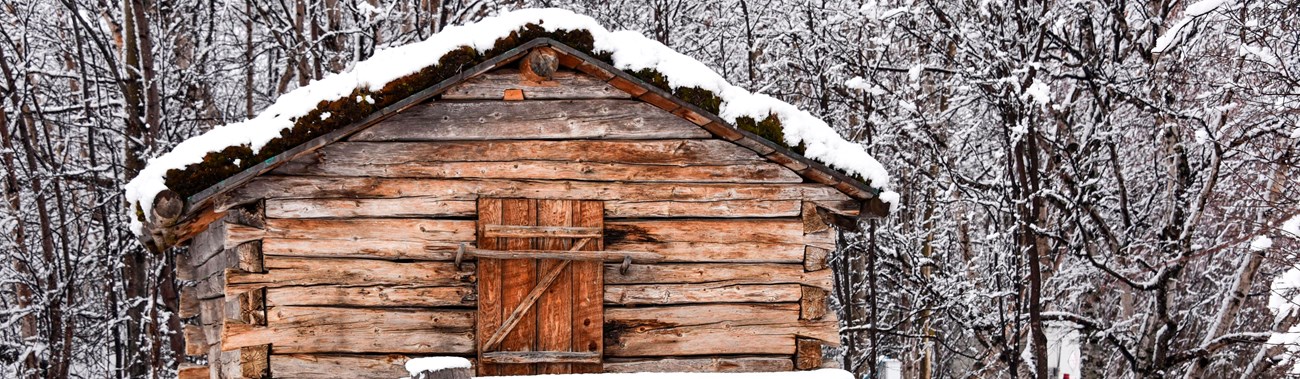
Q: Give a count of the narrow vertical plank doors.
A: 1